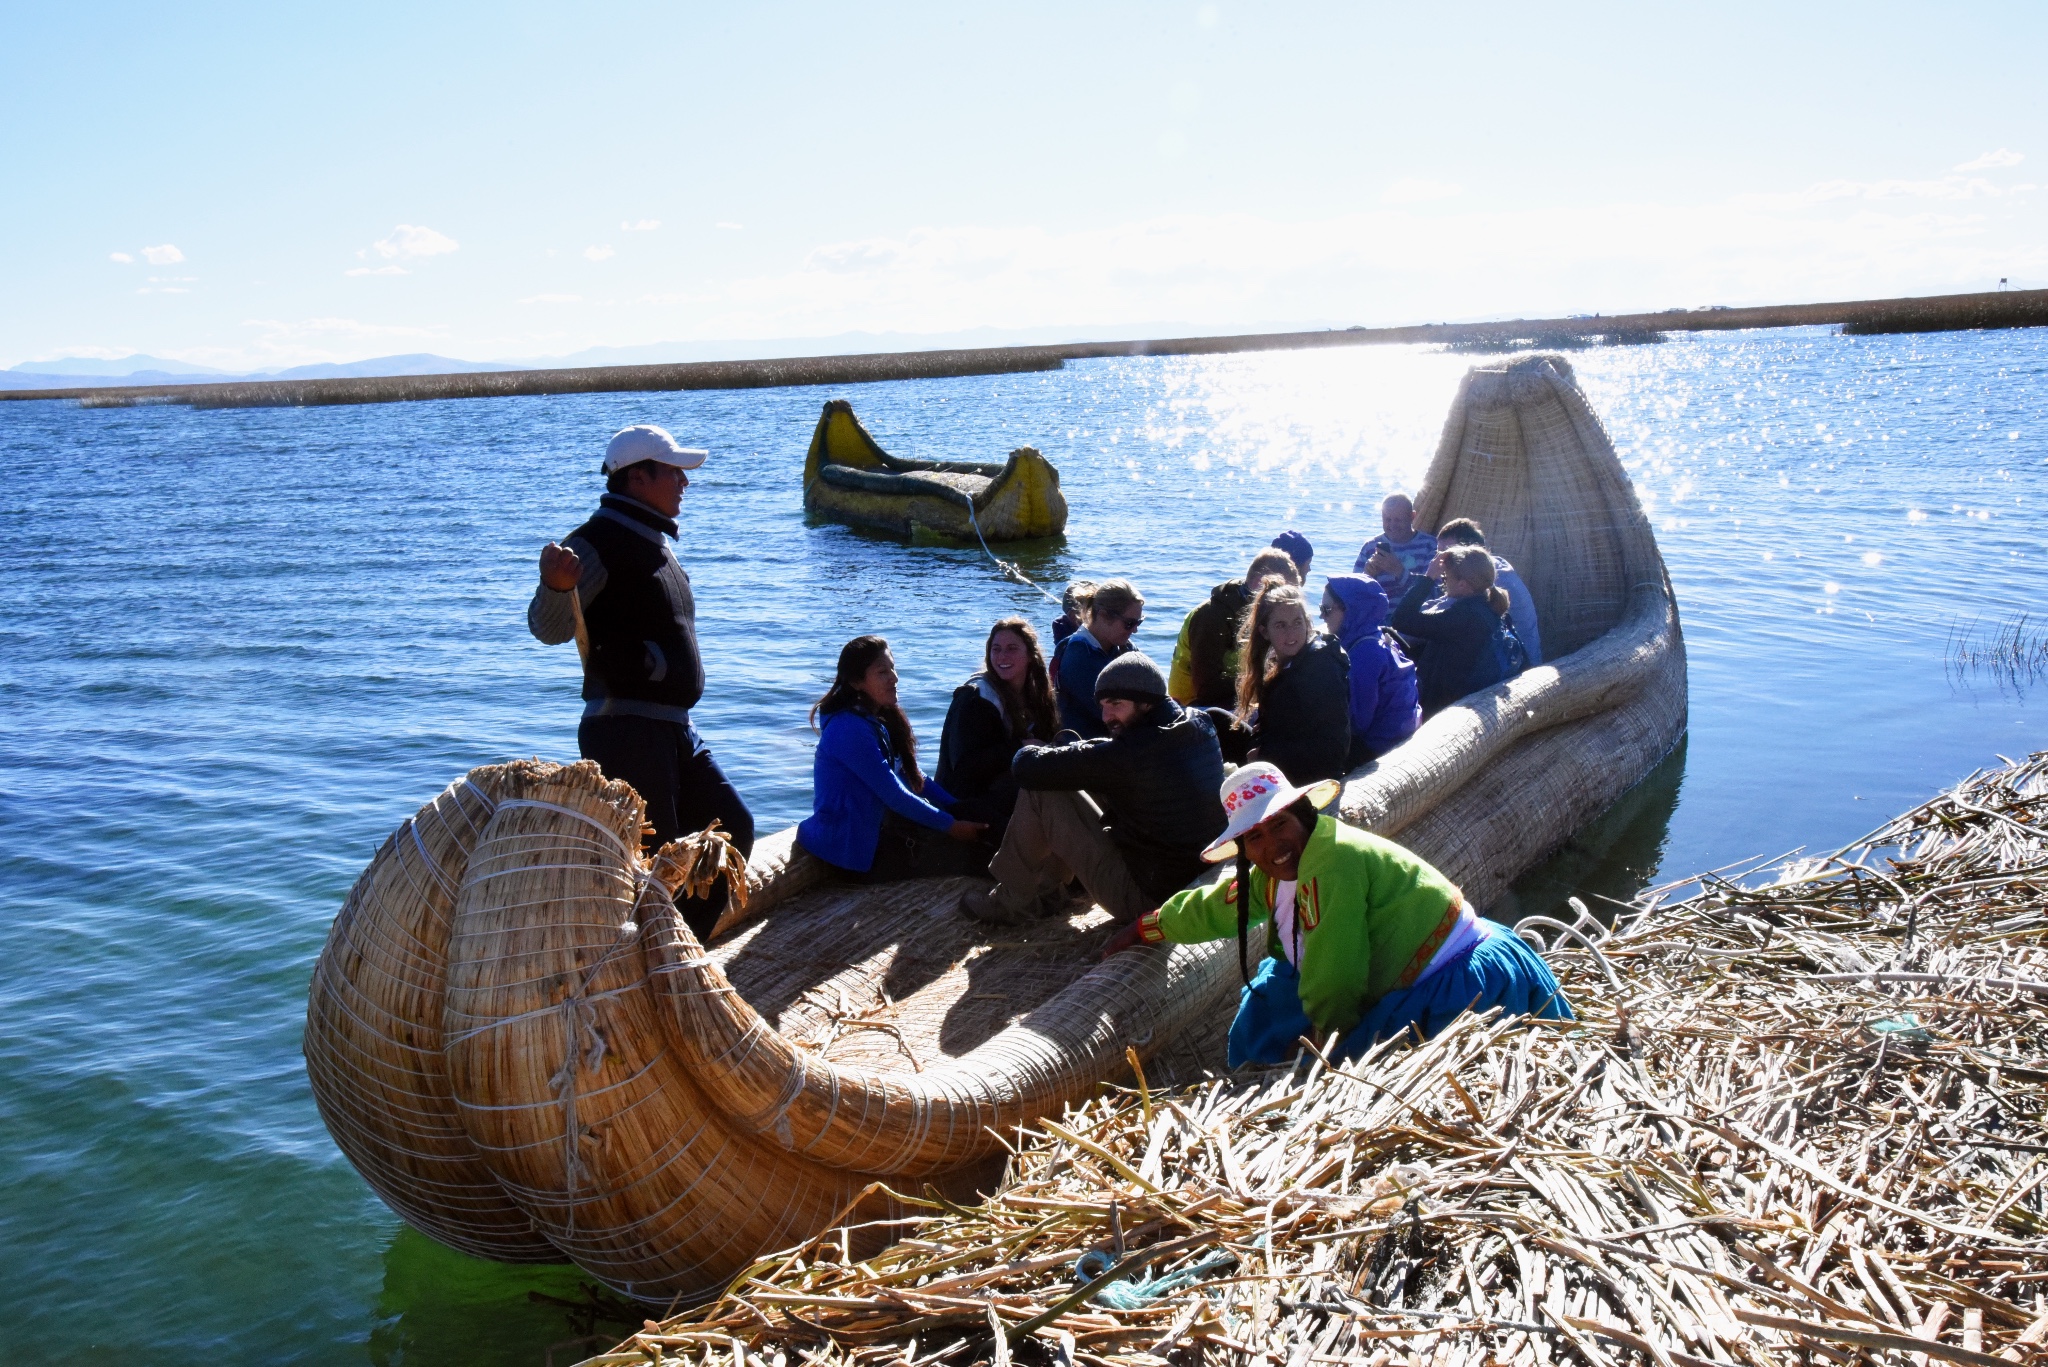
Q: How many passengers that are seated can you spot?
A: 12